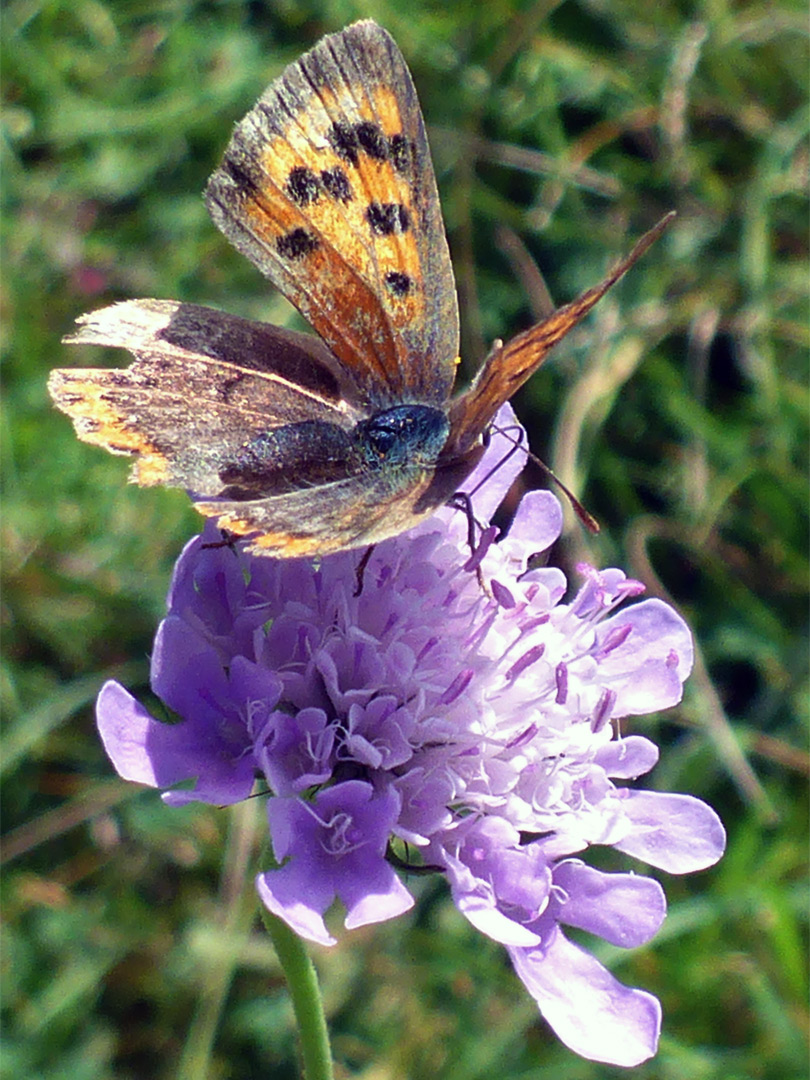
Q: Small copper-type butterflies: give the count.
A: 1